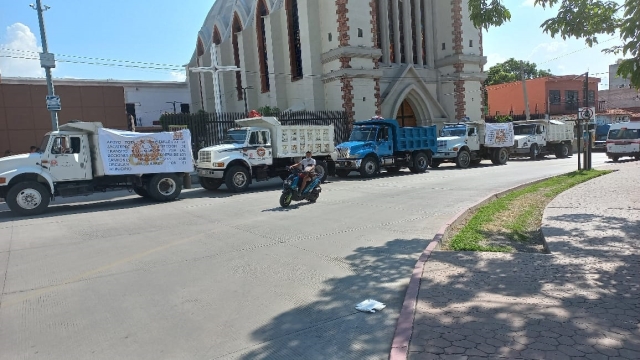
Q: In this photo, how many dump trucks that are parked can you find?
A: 5